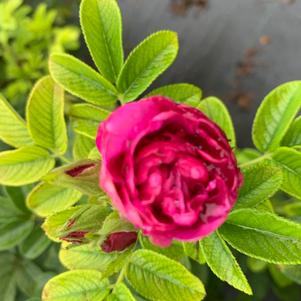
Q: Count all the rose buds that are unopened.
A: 3